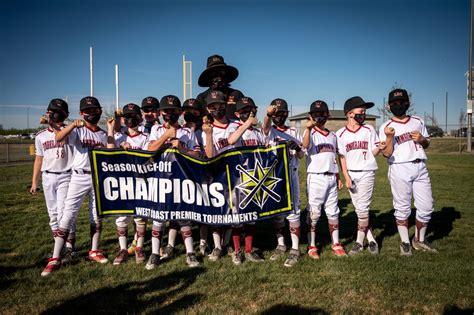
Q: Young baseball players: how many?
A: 12